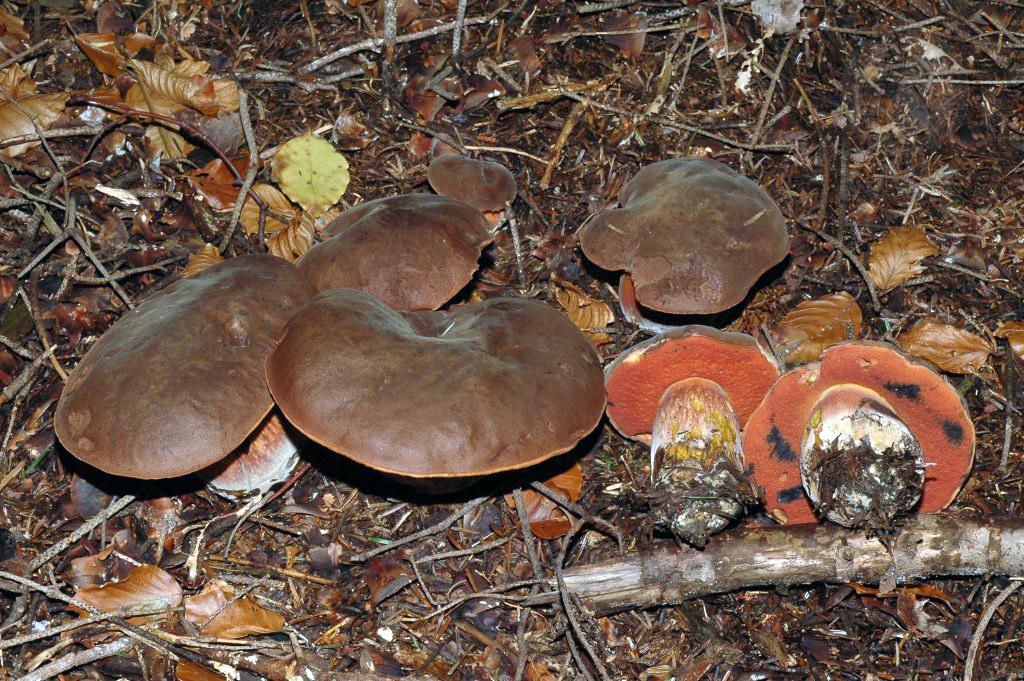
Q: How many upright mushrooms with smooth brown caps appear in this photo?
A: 5